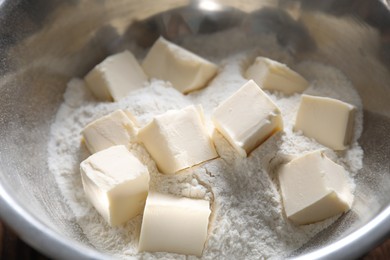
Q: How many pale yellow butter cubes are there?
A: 10